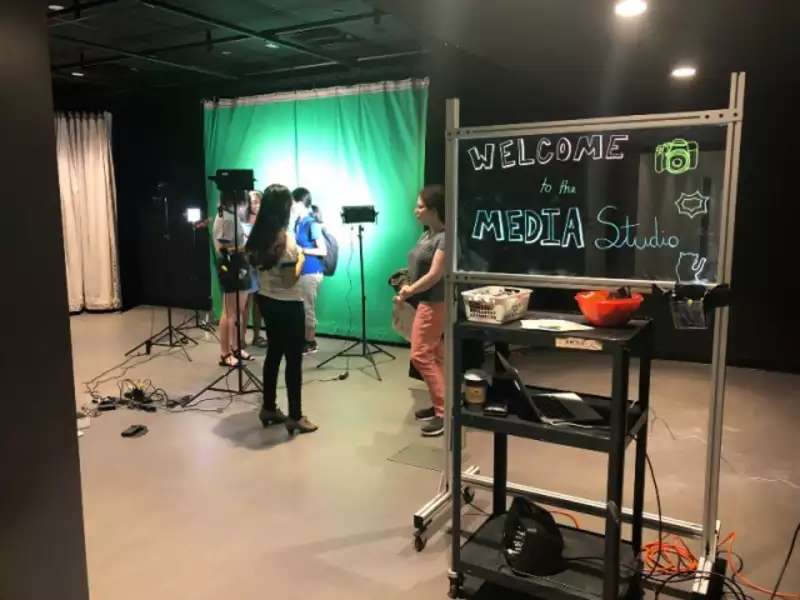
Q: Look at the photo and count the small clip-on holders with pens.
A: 1